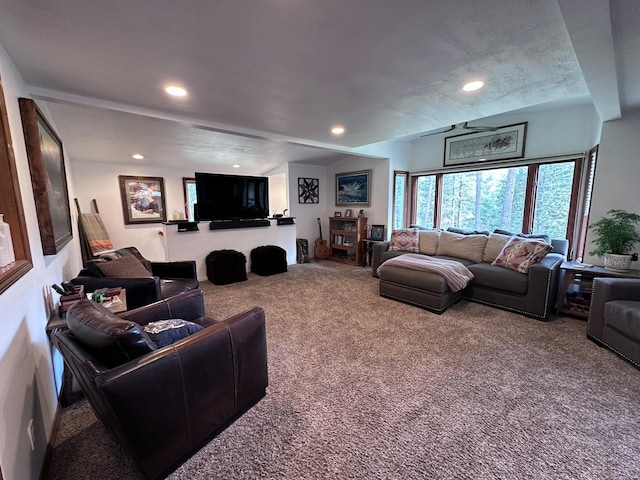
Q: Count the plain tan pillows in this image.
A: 3